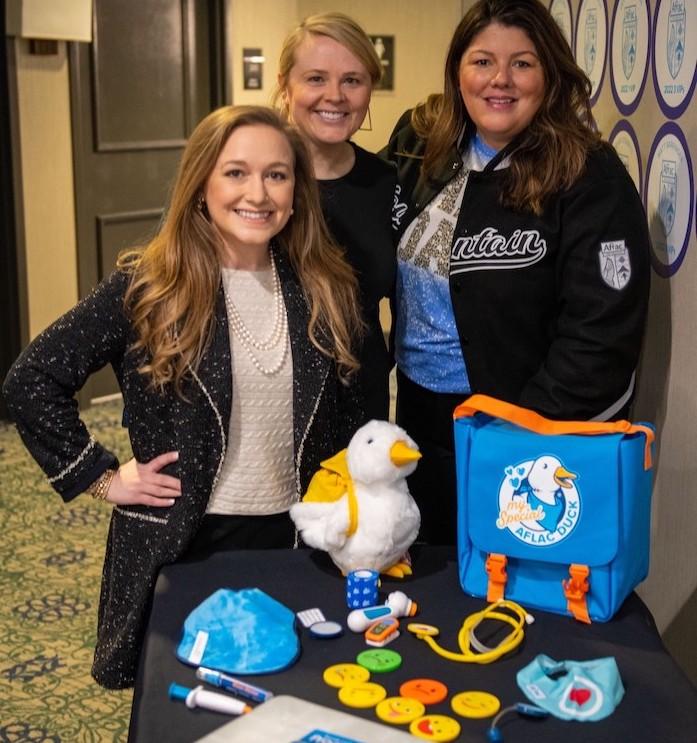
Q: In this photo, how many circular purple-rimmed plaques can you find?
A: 6